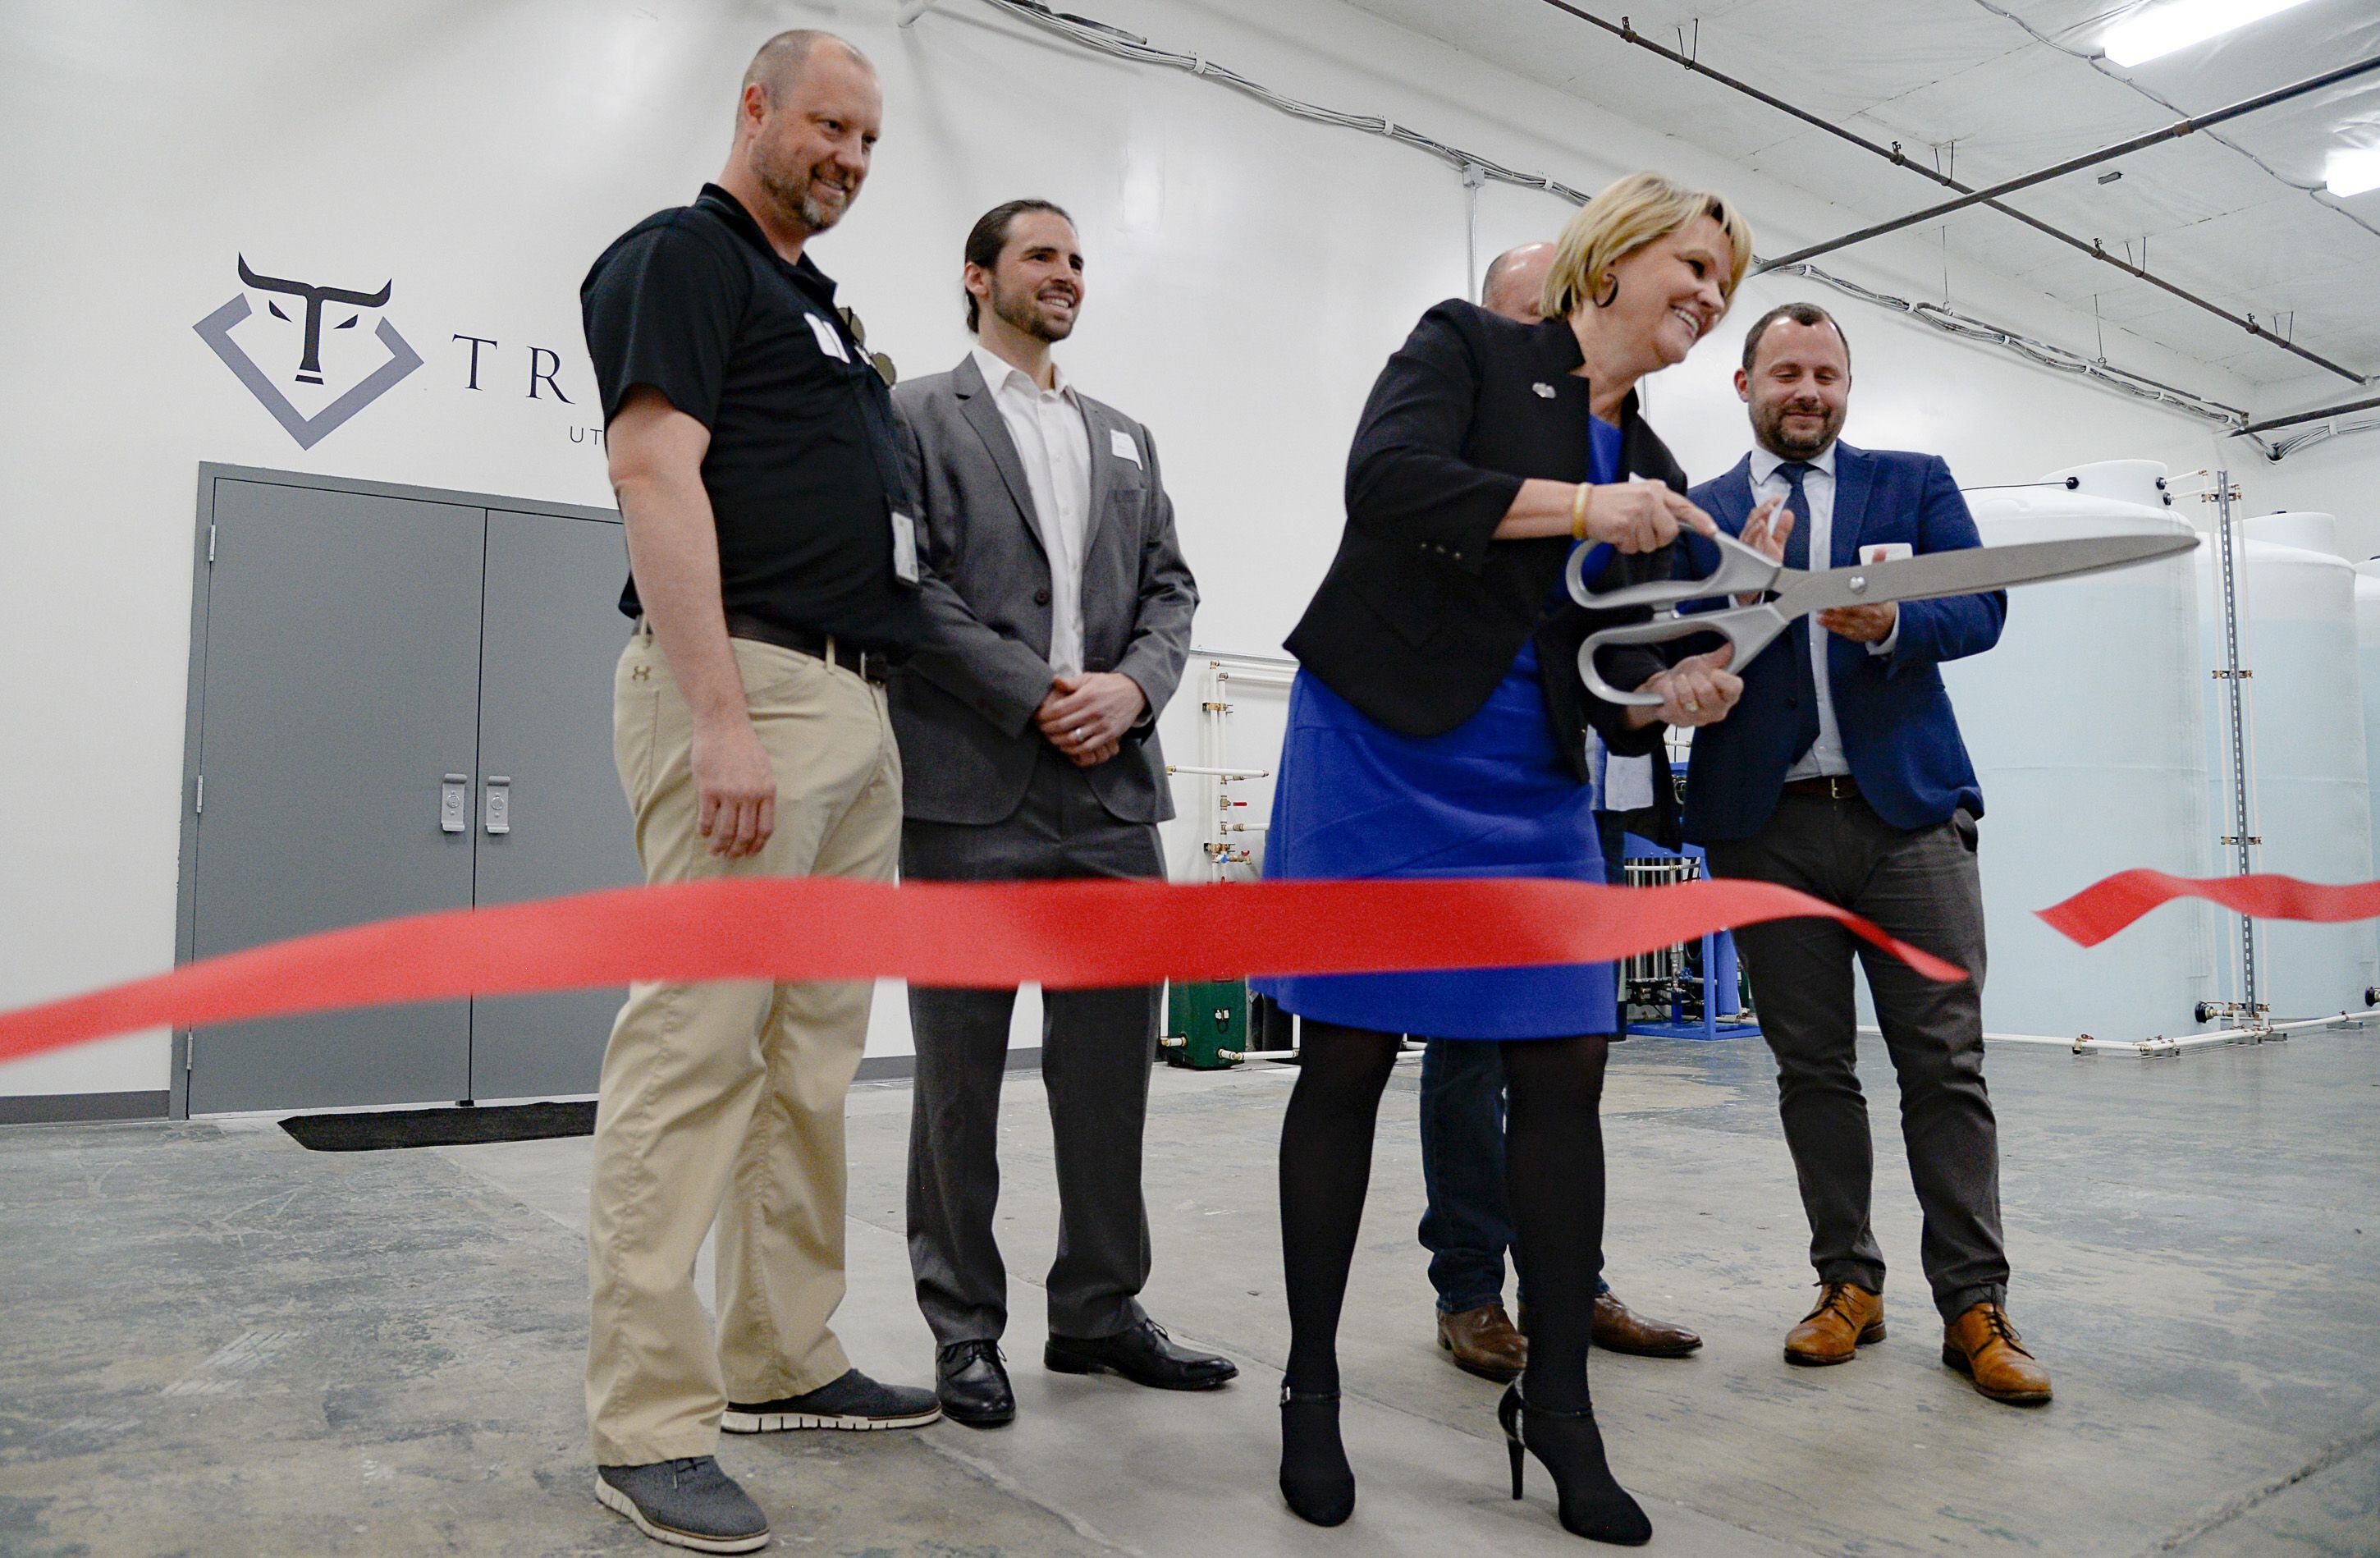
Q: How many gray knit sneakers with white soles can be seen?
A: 2